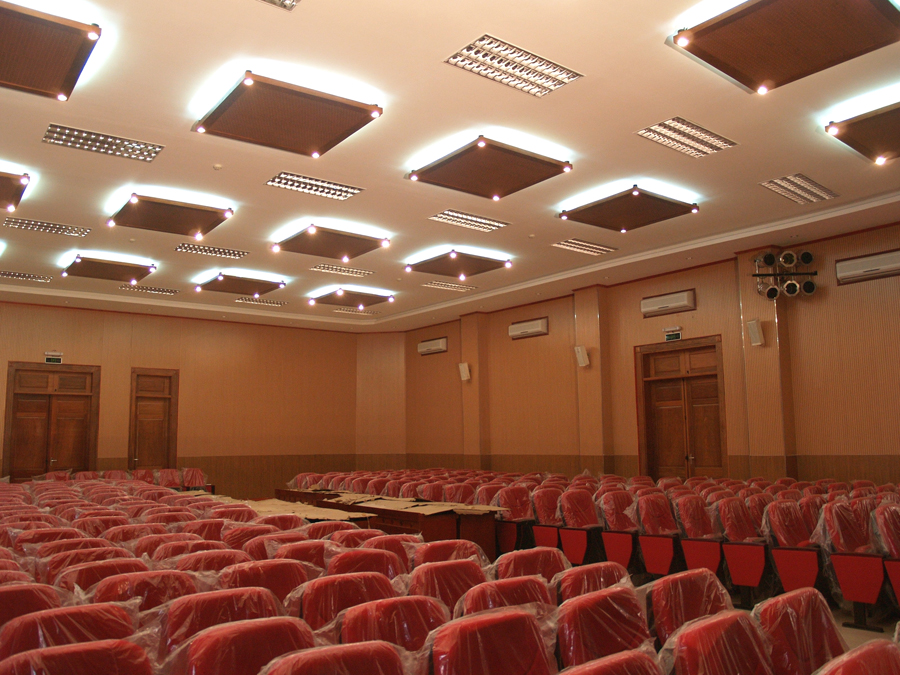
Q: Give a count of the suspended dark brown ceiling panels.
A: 13